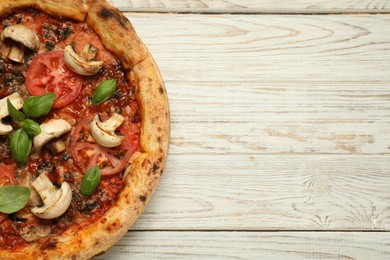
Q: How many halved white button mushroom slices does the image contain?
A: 6